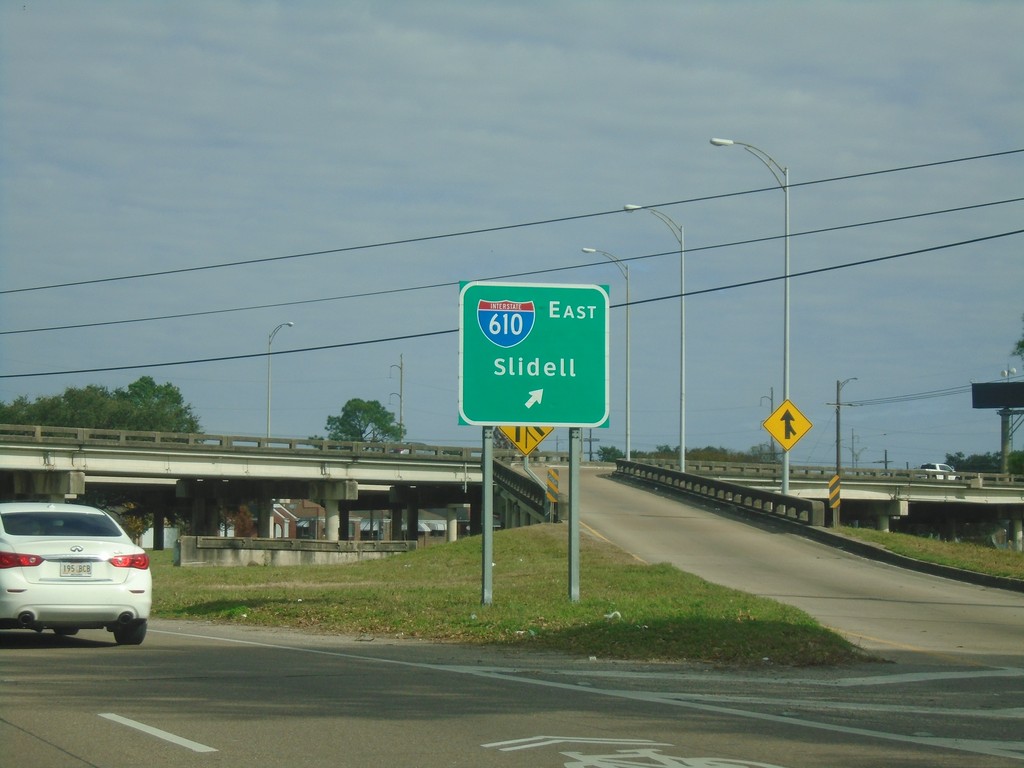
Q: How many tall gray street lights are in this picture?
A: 4